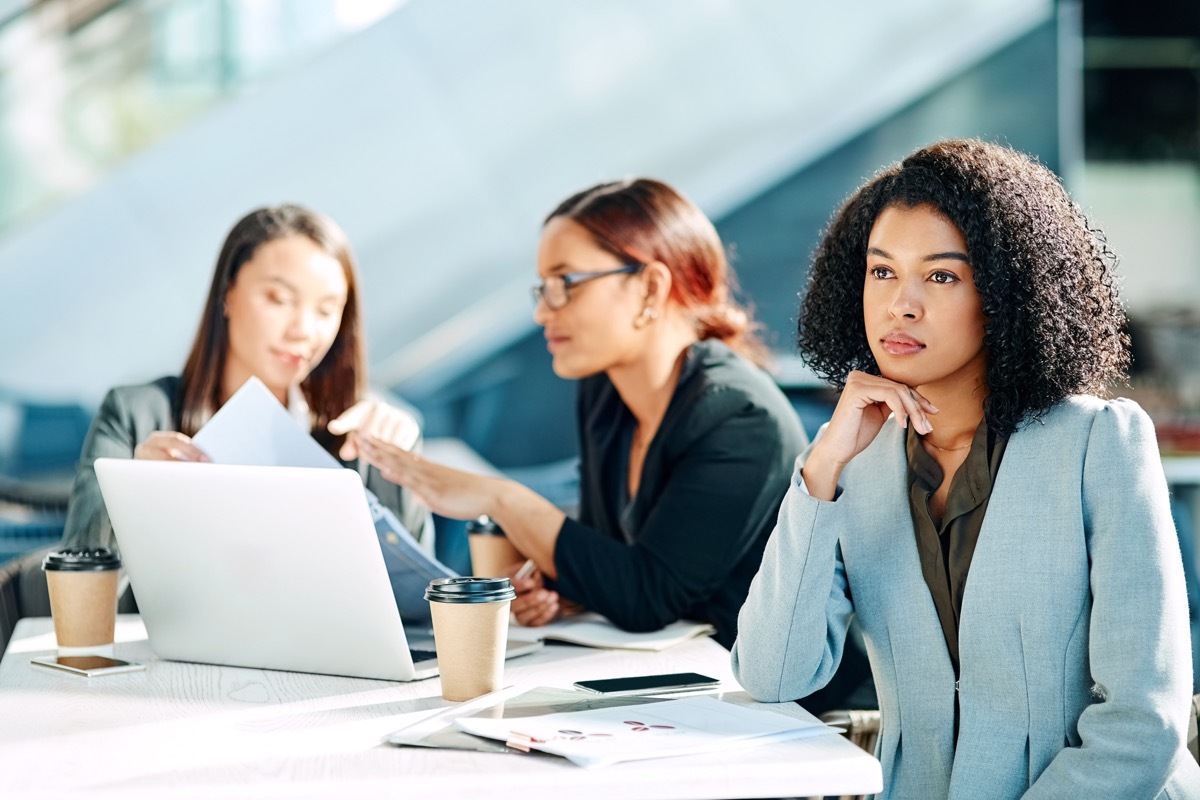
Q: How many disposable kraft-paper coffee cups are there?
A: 3